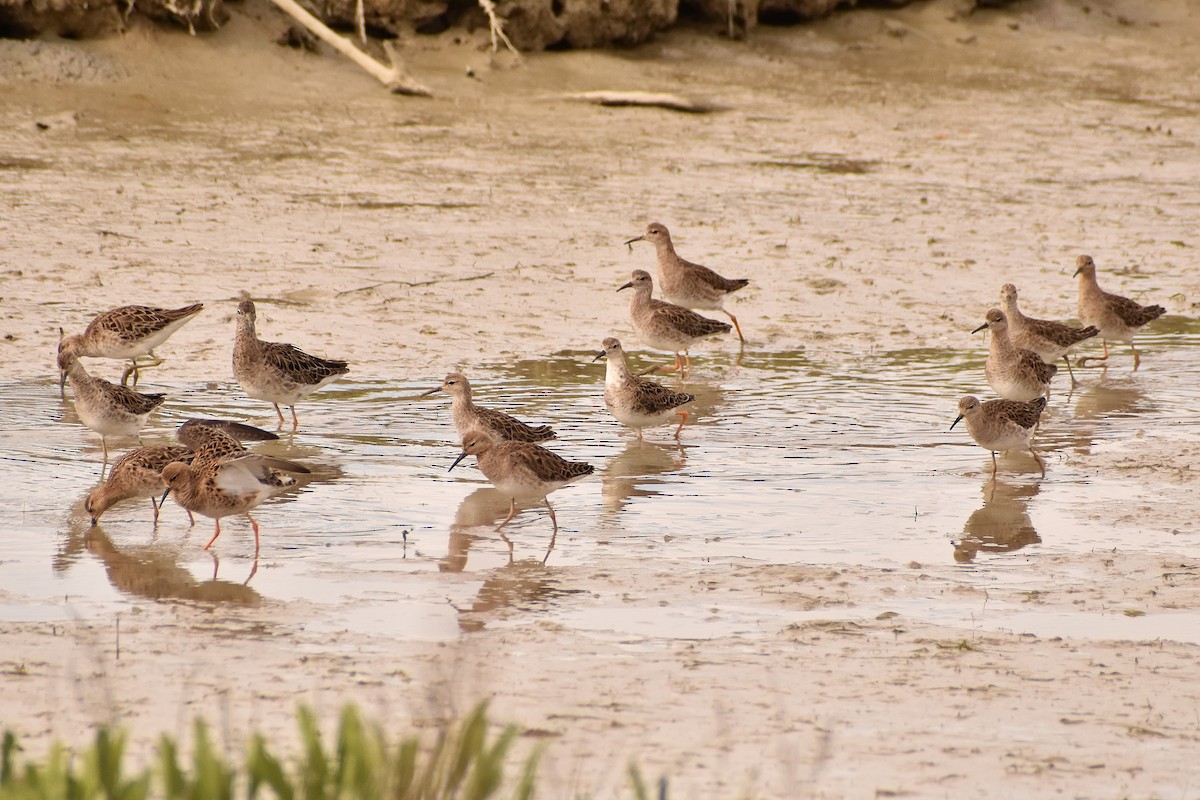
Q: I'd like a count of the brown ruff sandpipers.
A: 14